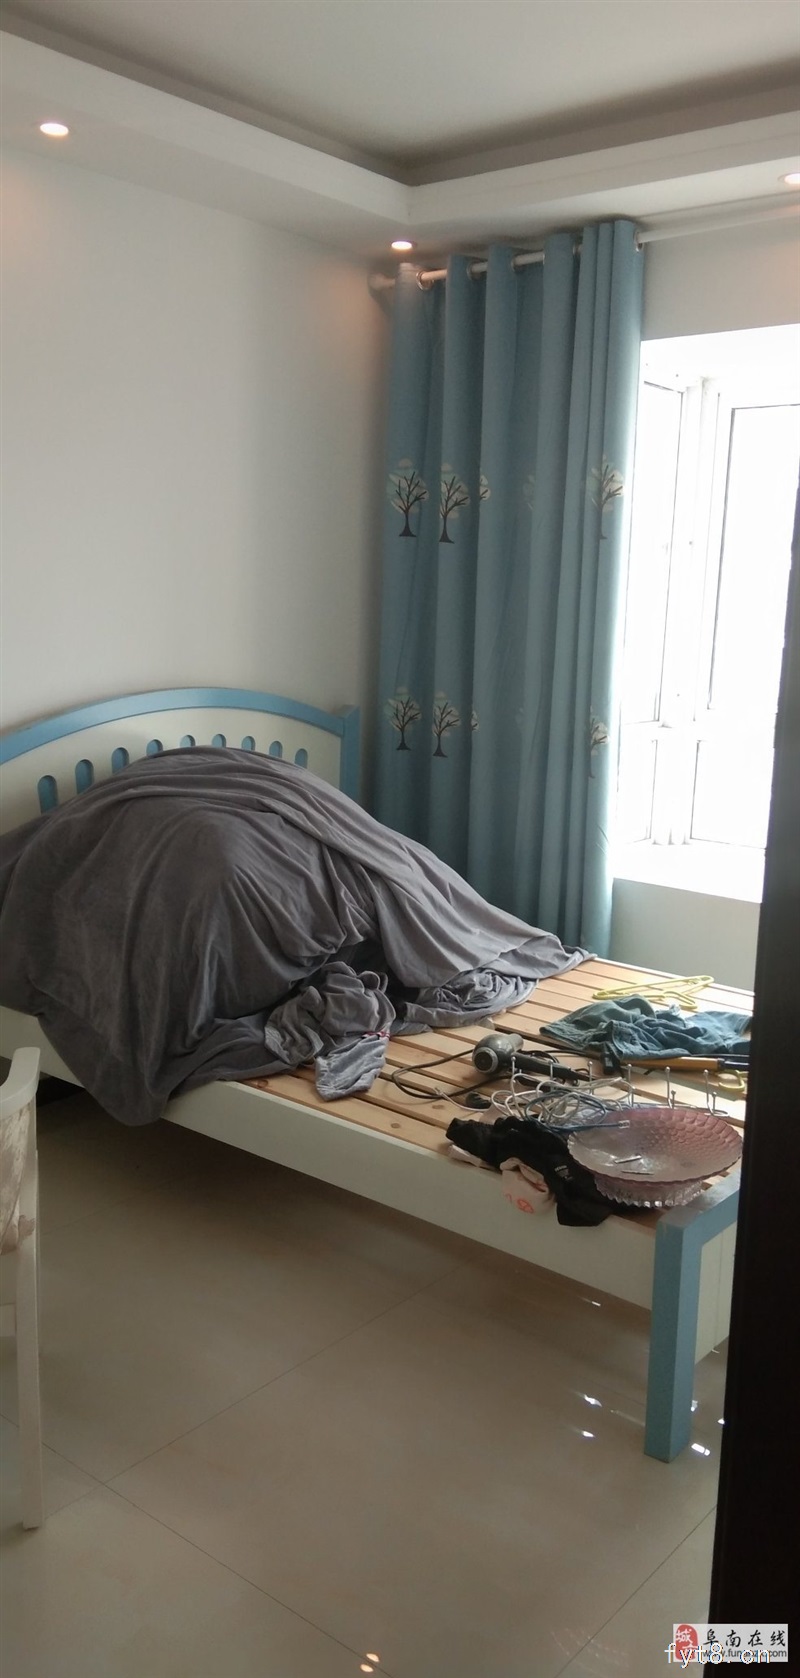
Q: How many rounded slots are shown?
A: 9